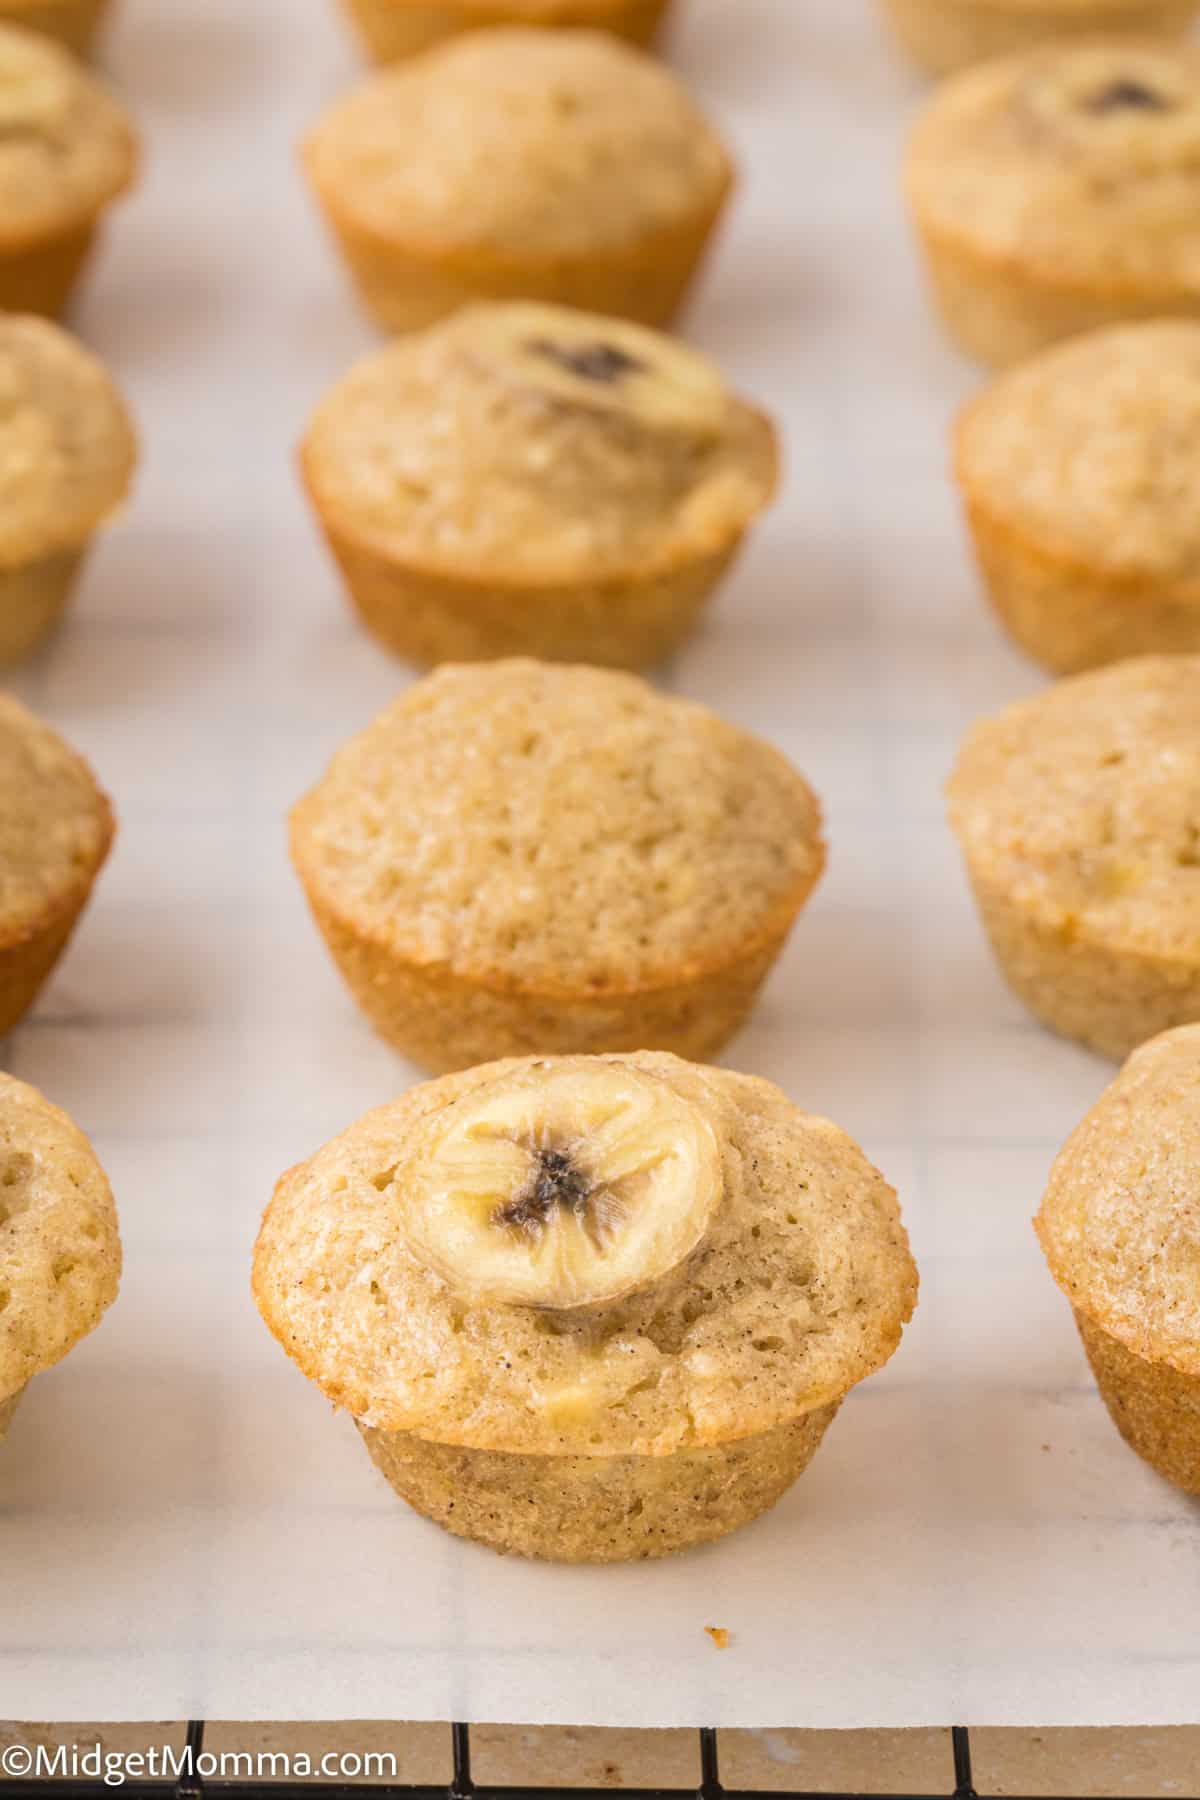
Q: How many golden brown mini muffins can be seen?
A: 15